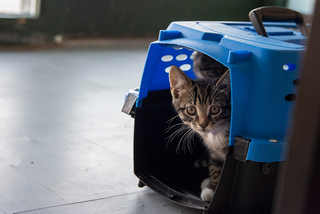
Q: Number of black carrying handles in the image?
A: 1